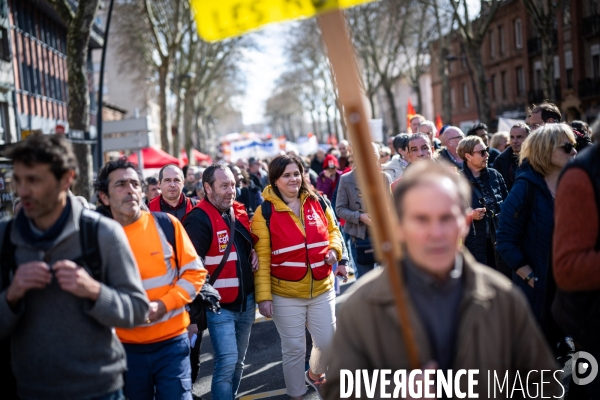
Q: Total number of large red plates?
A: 0